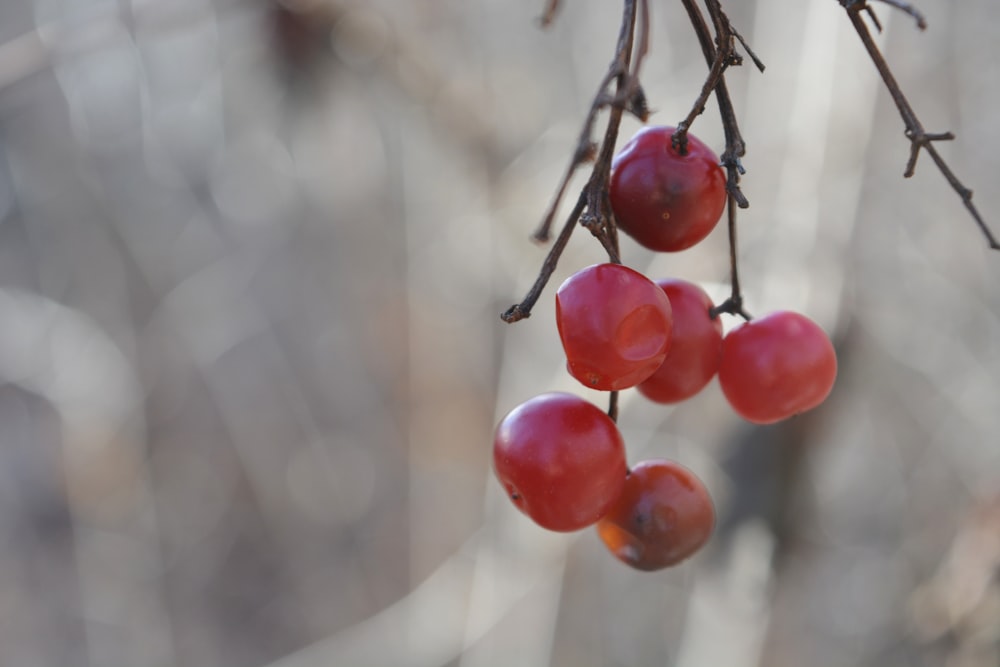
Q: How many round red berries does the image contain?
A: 6